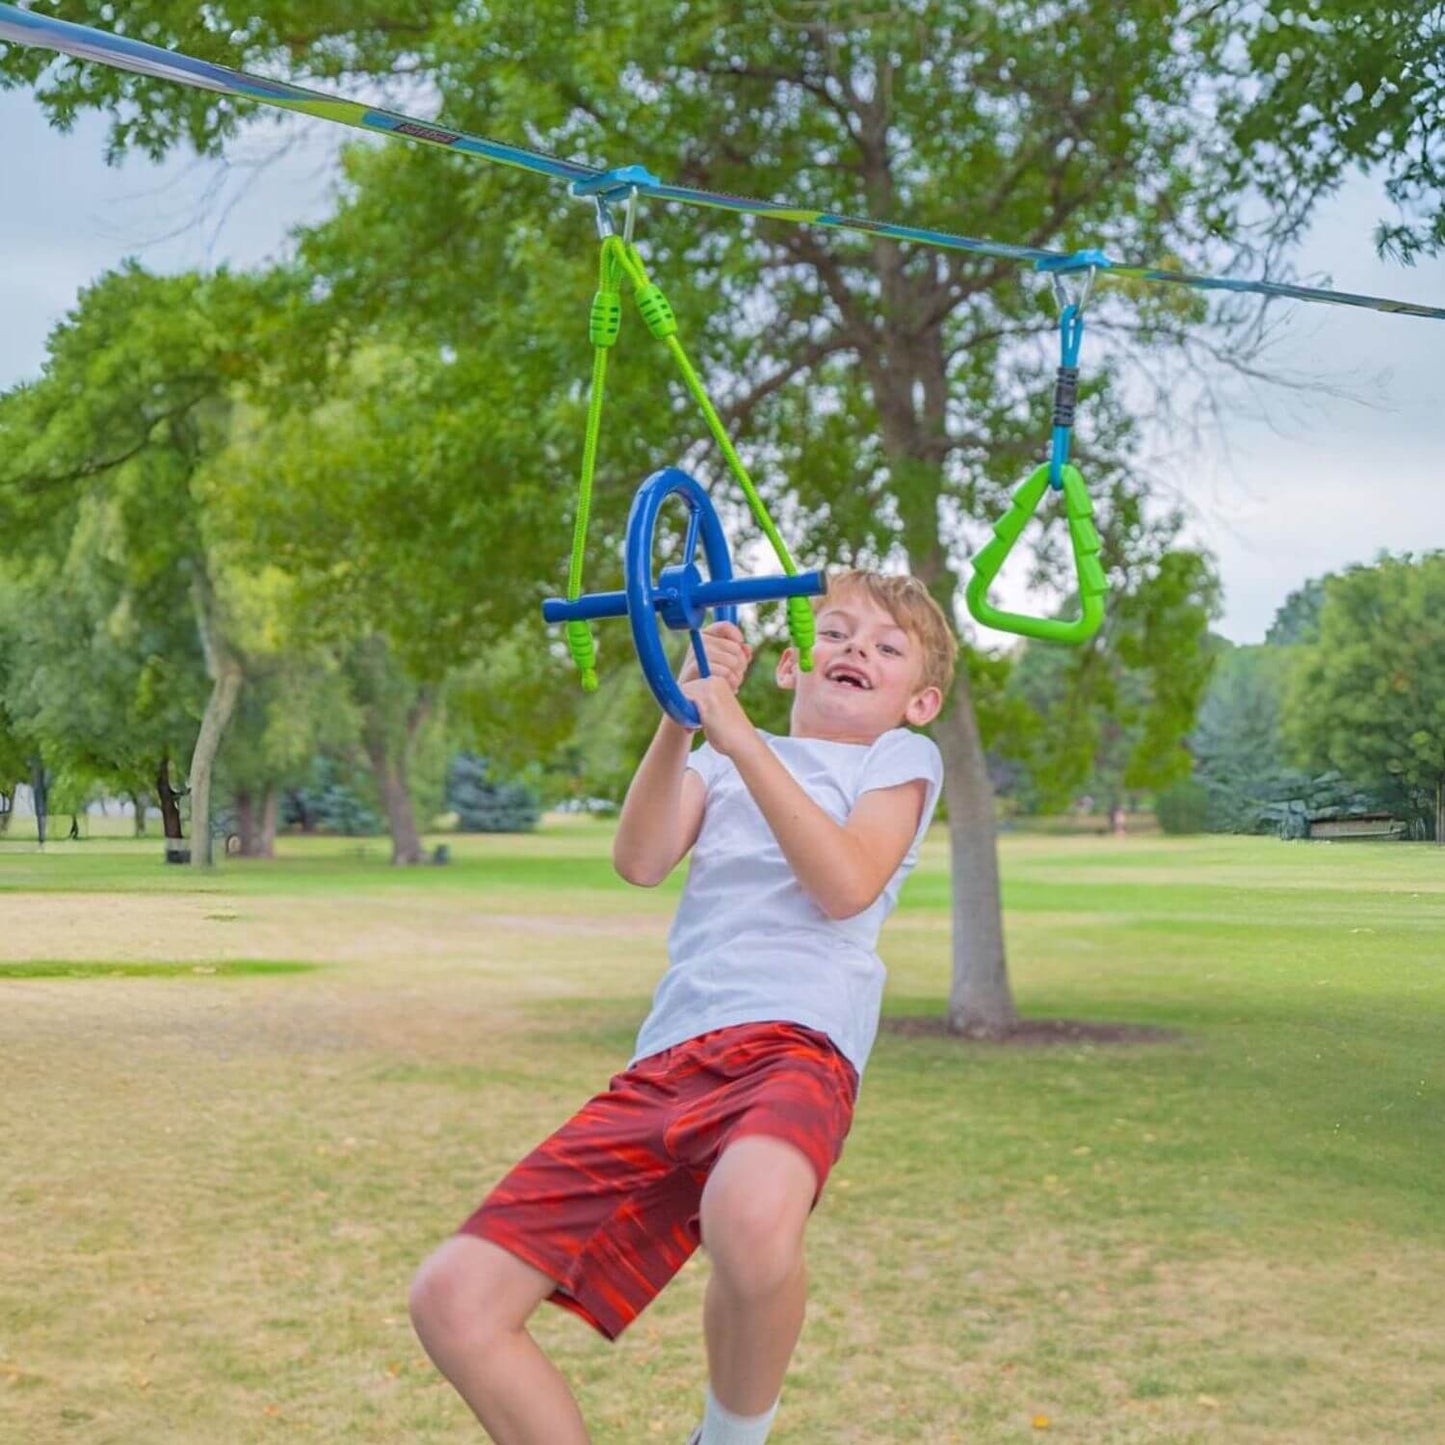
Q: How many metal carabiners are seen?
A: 2